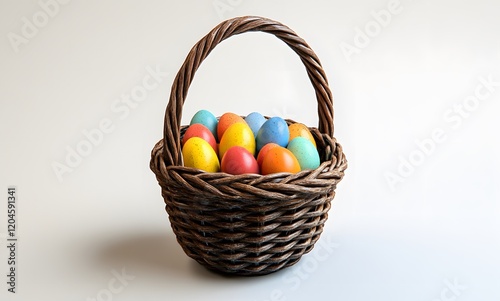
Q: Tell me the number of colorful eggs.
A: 12